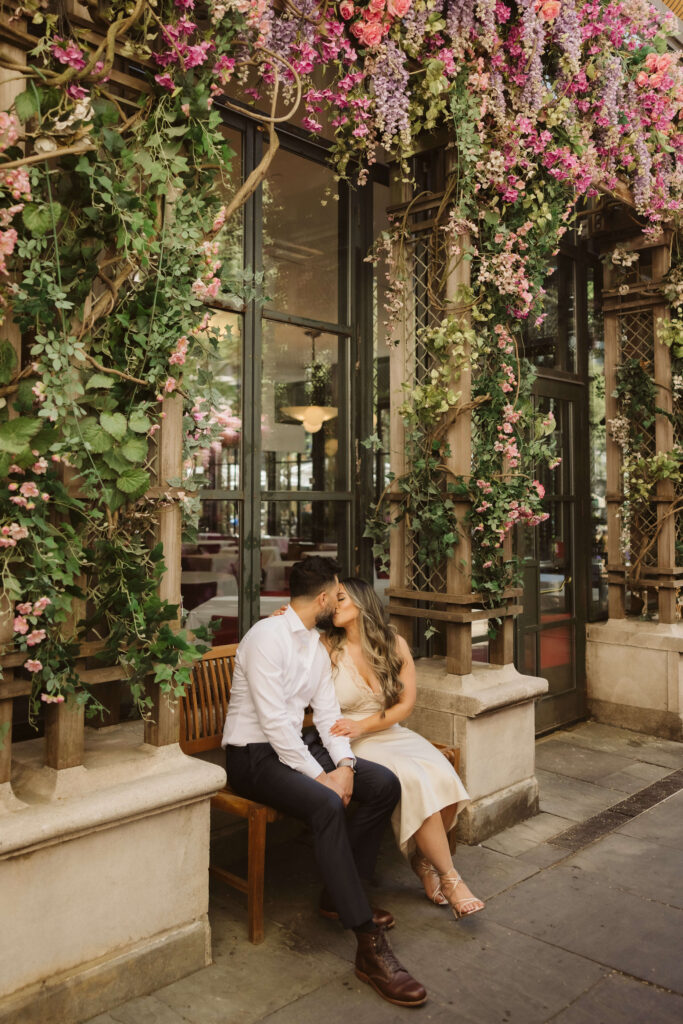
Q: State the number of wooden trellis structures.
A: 3